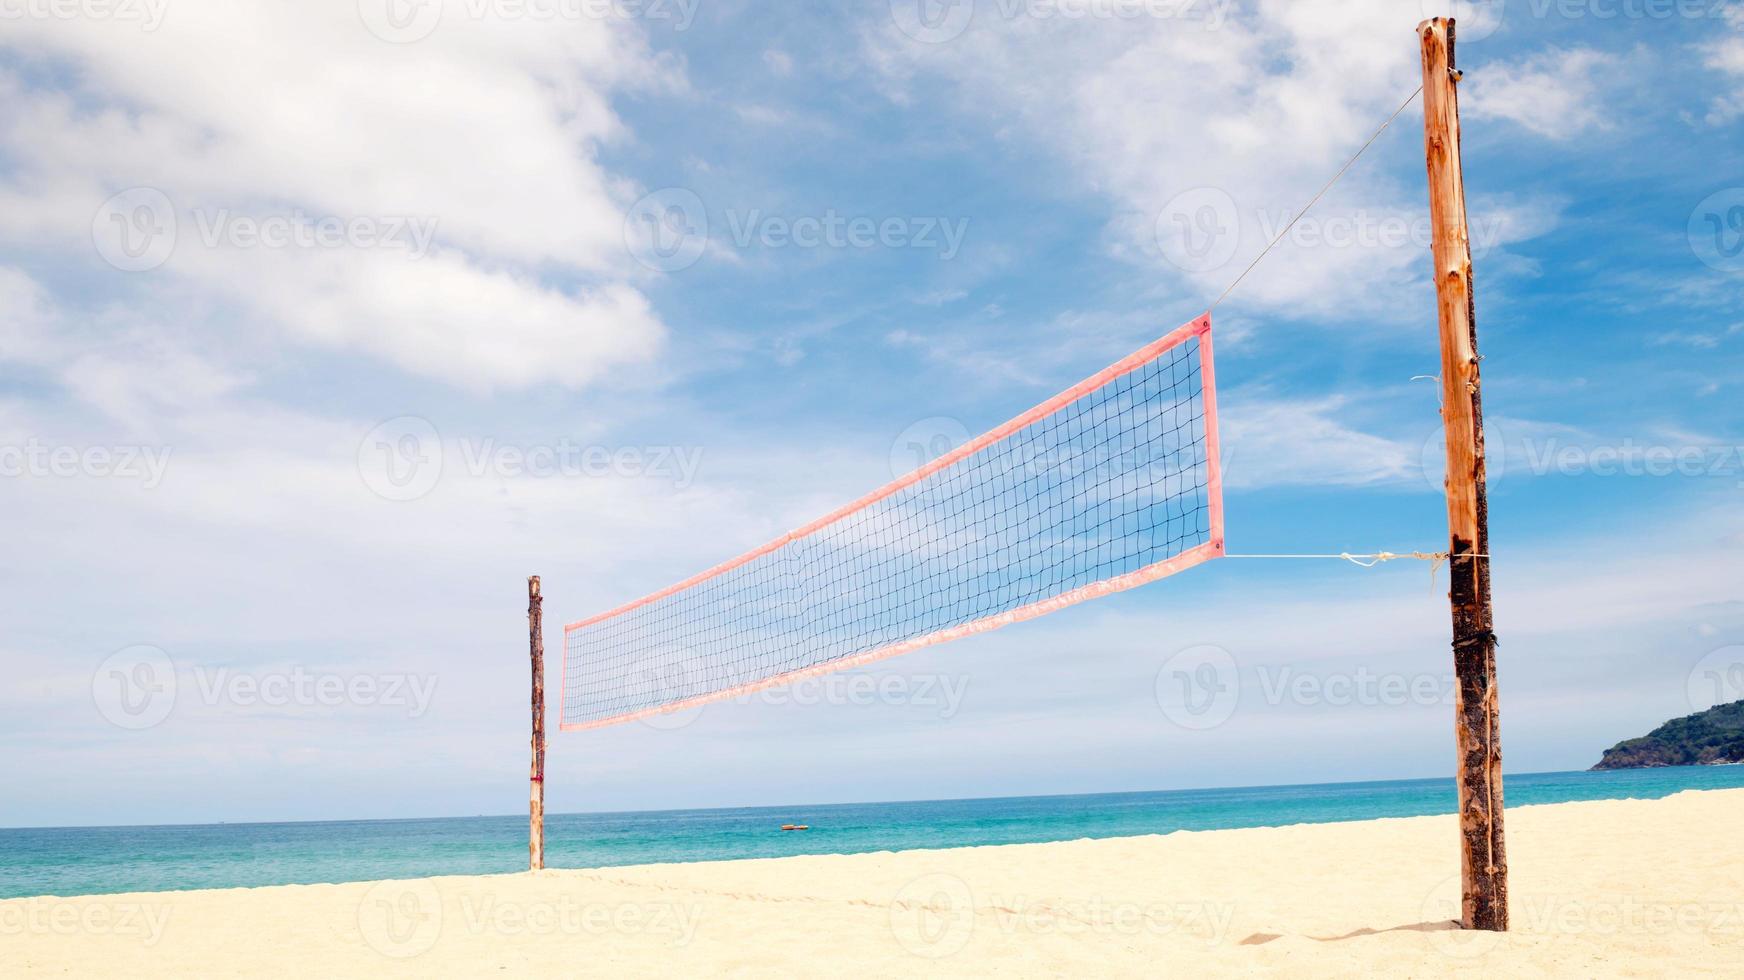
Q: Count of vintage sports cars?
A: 0